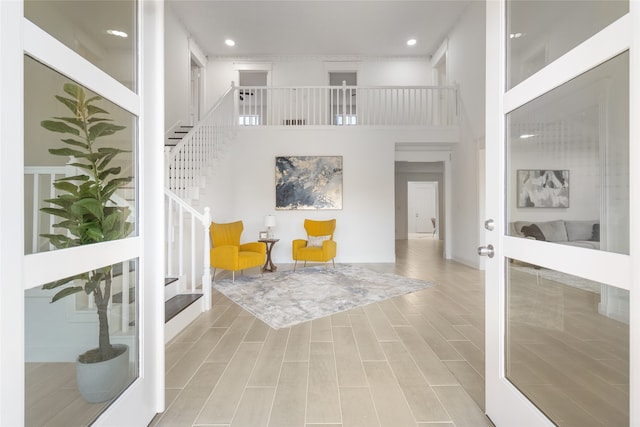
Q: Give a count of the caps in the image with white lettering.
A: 0